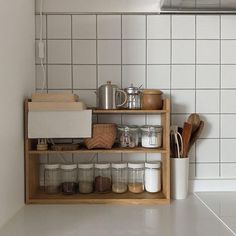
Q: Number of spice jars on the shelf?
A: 7